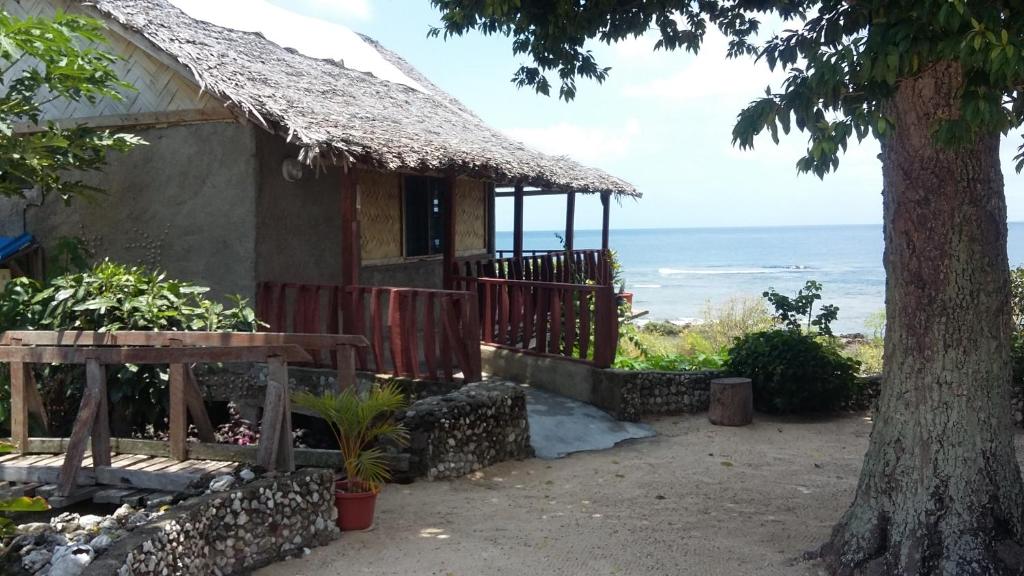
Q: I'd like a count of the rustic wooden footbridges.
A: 1